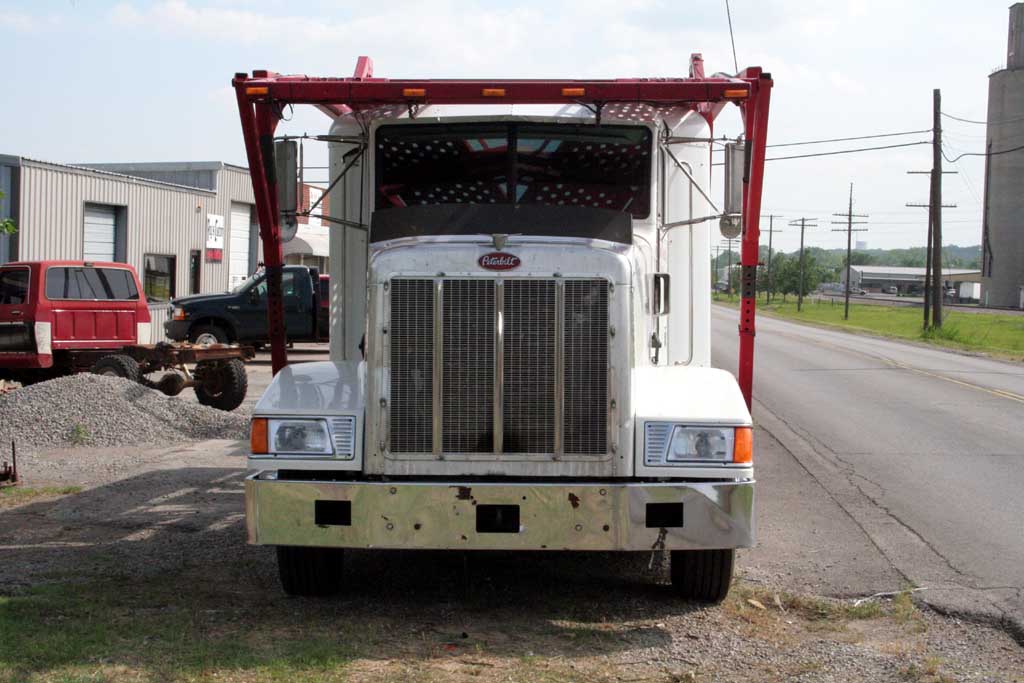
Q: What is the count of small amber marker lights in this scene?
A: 5